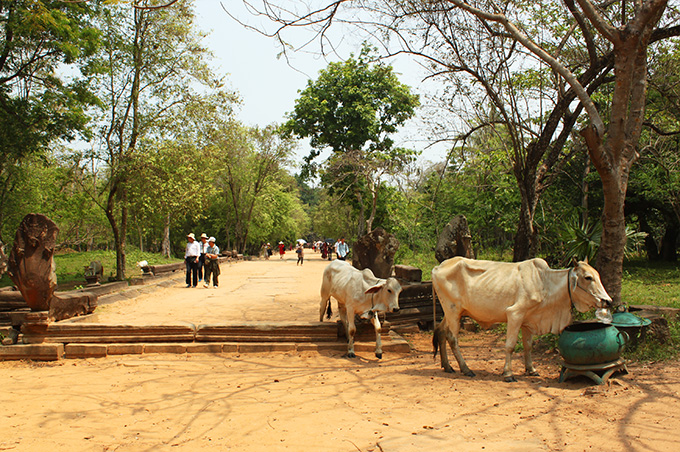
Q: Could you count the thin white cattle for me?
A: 2